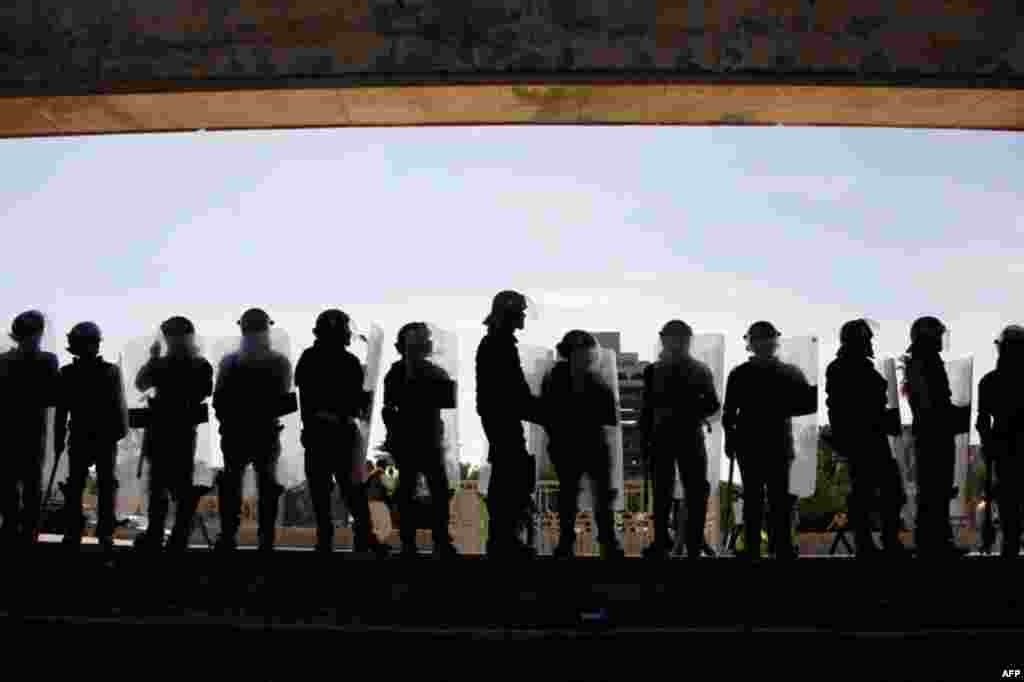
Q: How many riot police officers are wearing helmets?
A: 13